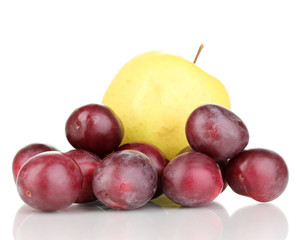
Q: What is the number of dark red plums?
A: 10